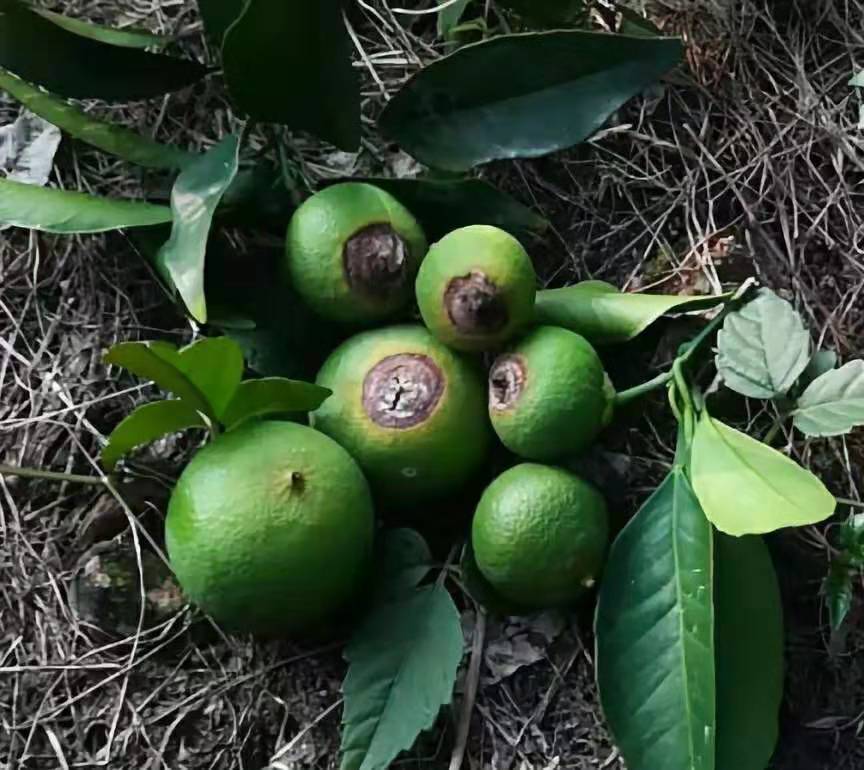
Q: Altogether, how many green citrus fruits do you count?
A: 6